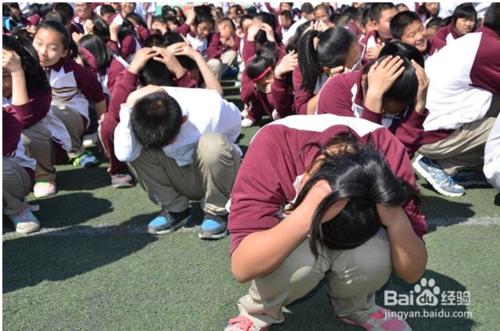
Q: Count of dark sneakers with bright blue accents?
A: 2